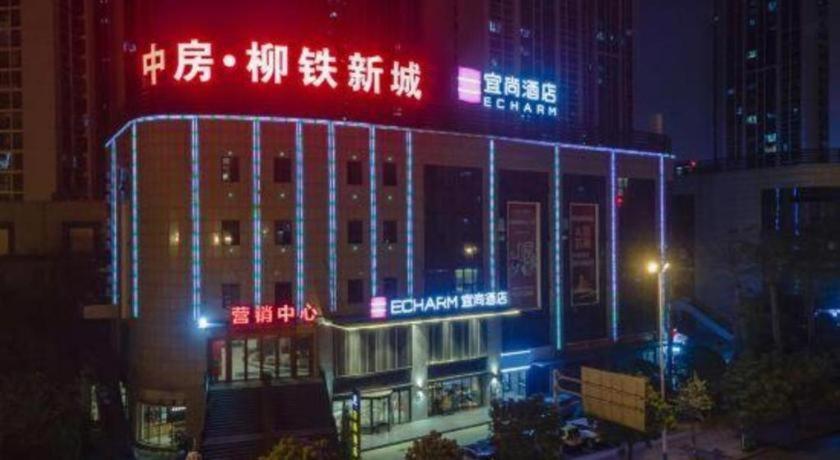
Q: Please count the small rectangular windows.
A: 12